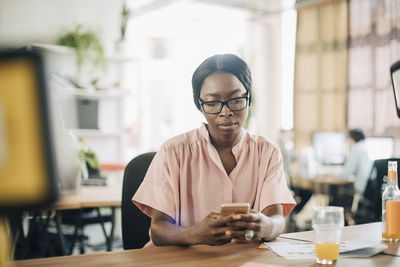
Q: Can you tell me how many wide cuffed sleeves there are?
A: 2